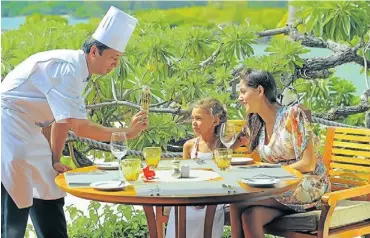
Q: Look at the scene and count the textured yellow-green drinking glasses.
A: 3